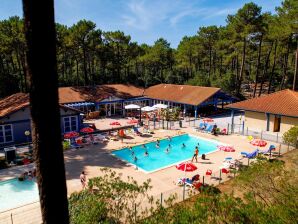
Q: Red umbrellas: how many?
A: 8